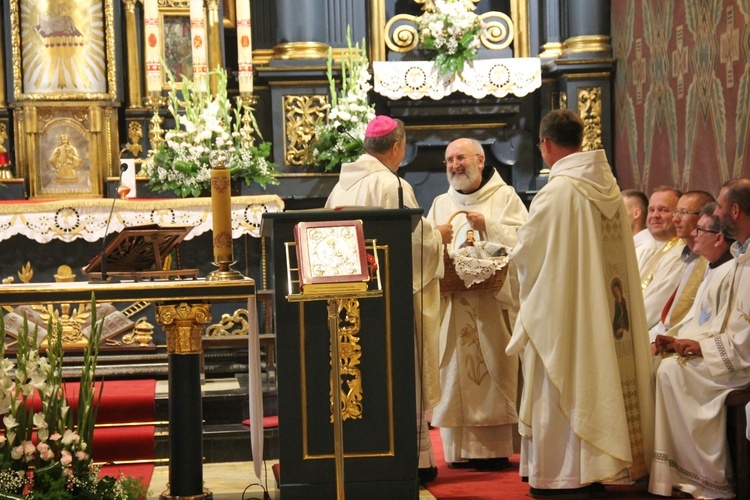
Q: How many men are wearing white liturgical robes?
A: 8